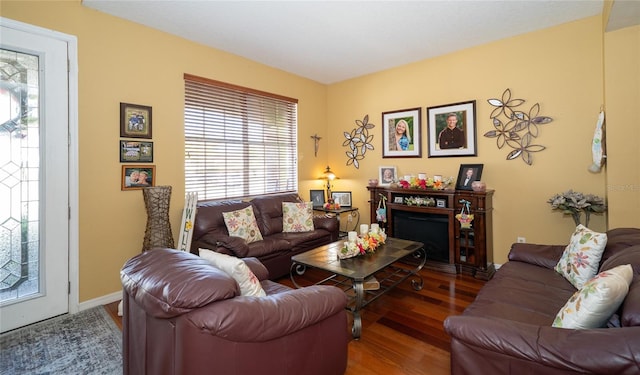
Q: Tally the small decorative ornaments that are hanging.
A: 2